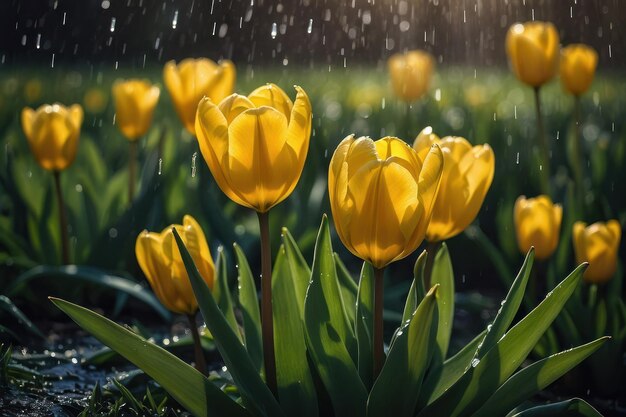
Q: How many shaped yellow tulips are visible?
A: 12